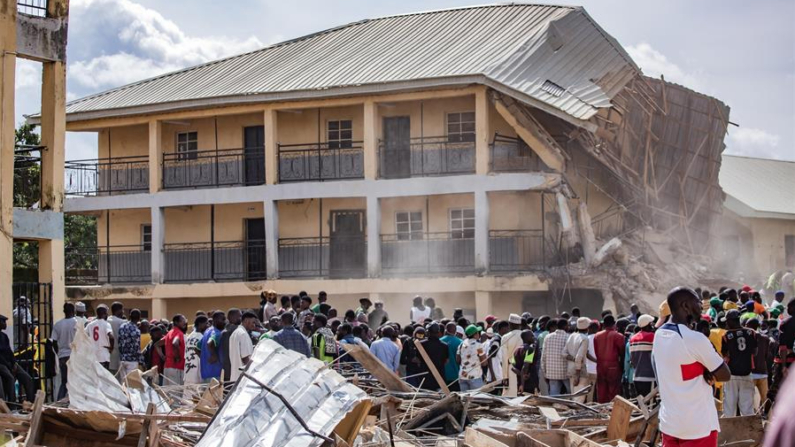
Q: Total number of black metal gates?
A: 1